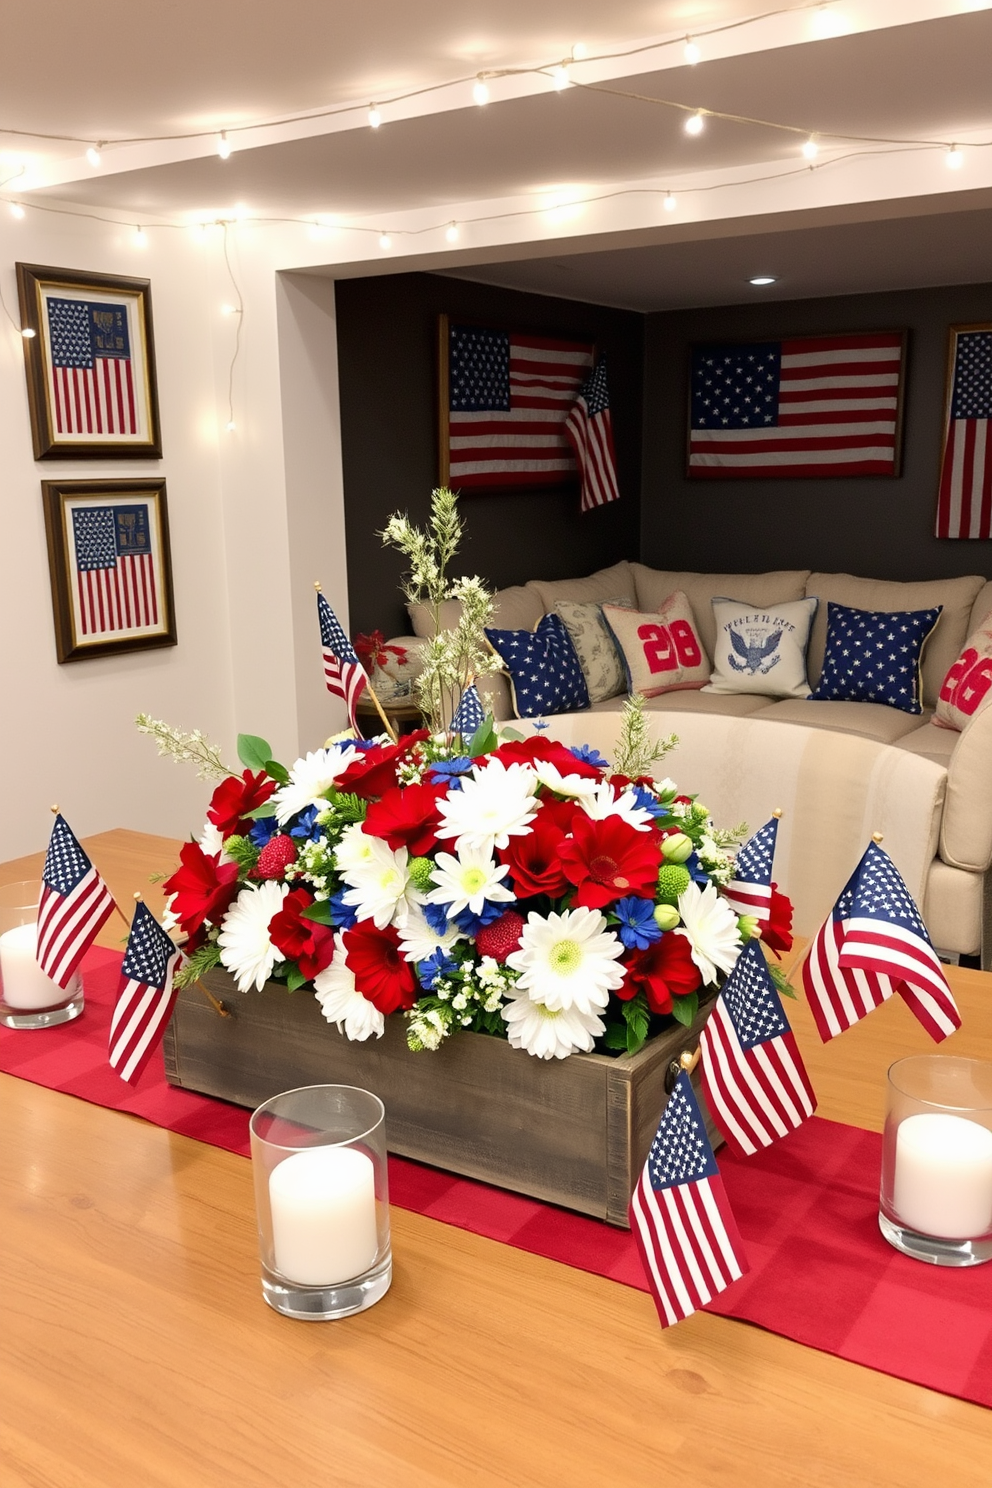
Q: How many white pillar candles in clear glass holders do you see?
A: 3